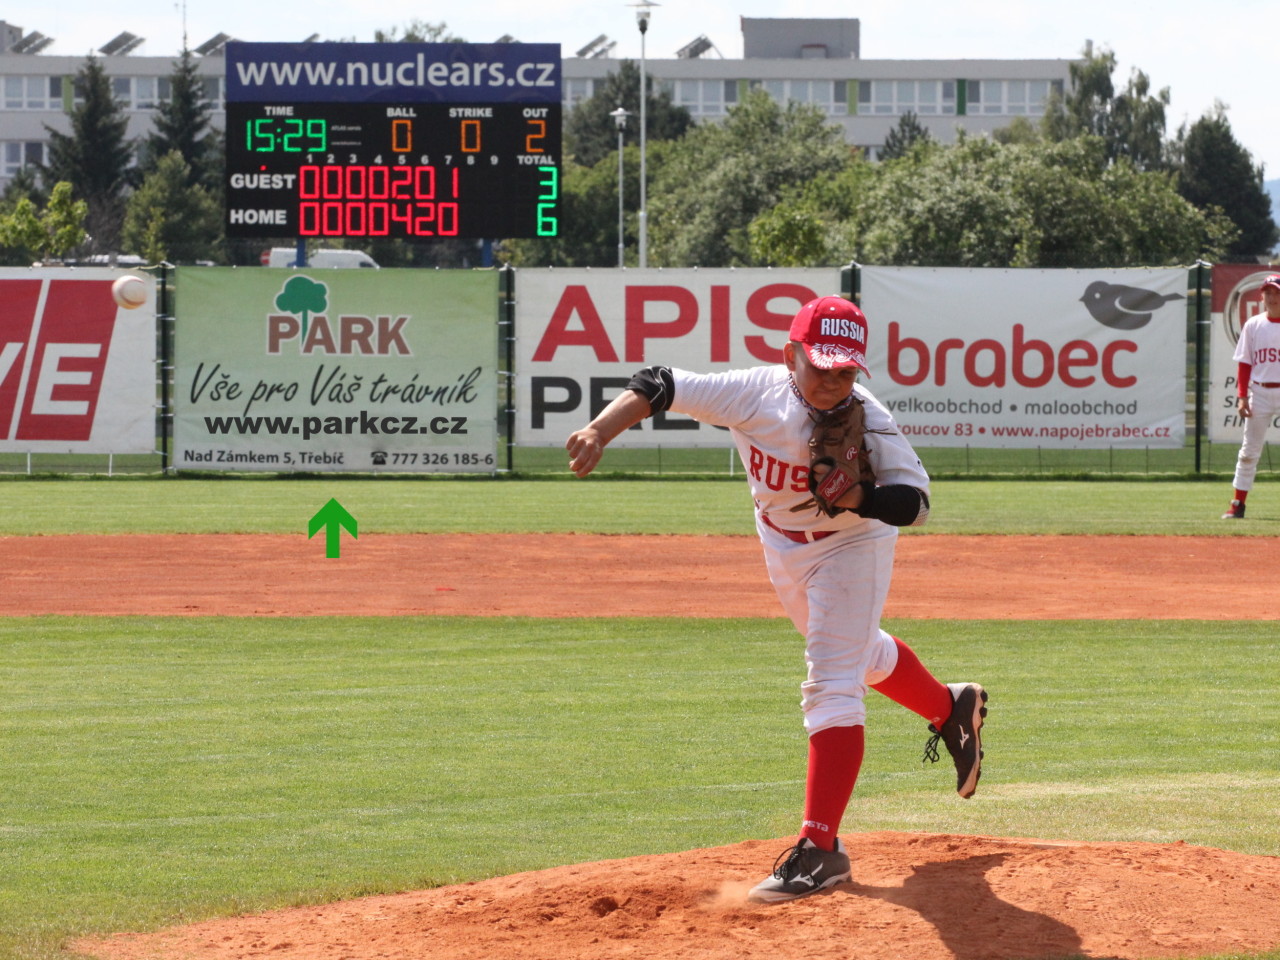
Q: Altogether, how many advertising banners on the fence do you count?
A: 5